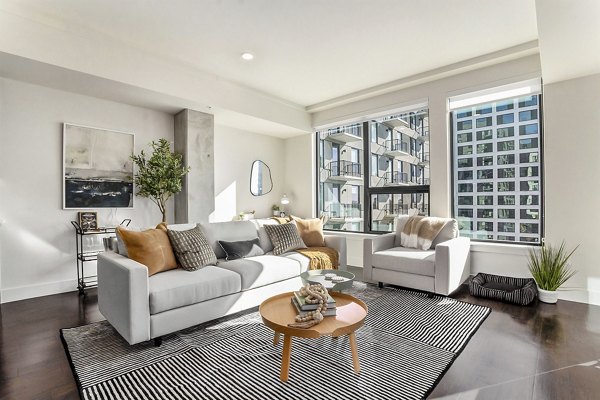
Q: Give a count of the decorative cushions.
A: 5